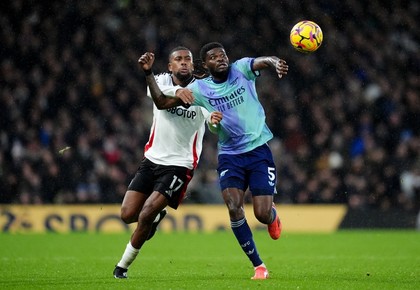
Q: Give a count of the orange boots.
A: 2